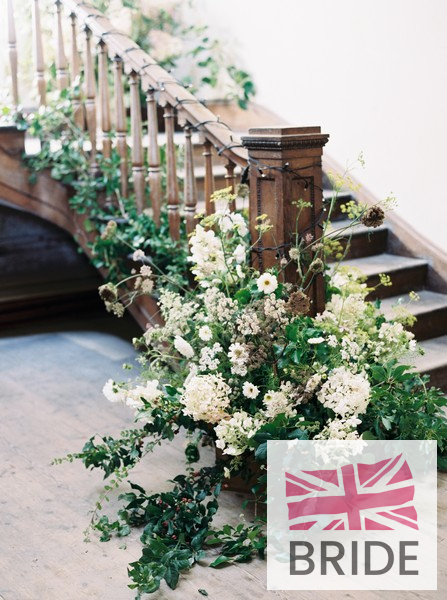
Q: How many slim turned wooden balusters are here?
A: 13